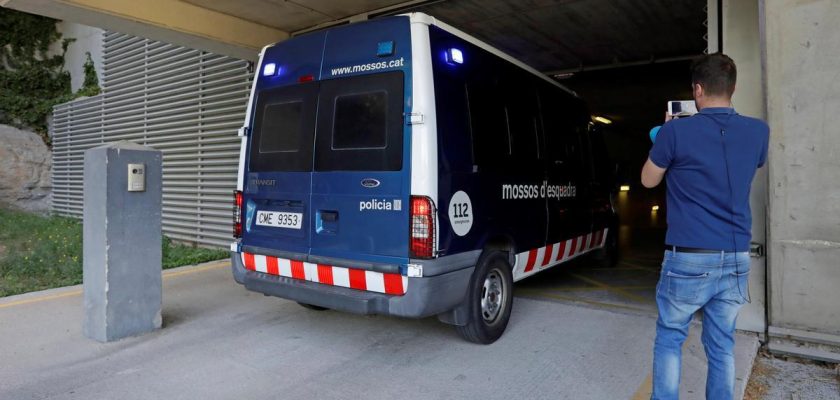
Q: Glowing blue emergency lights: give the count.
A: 2